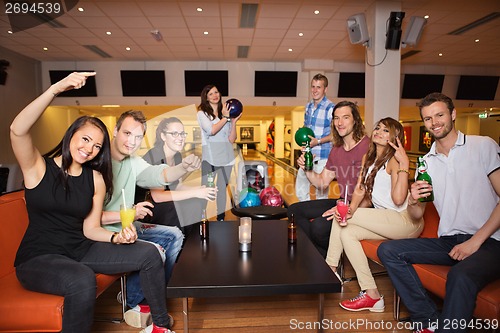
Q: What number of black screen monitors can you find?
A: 7